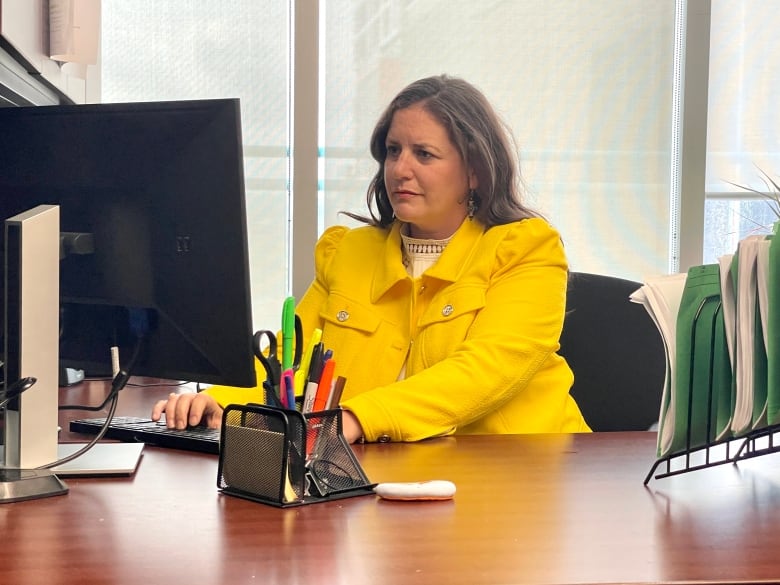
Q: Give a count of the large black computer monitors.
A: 1